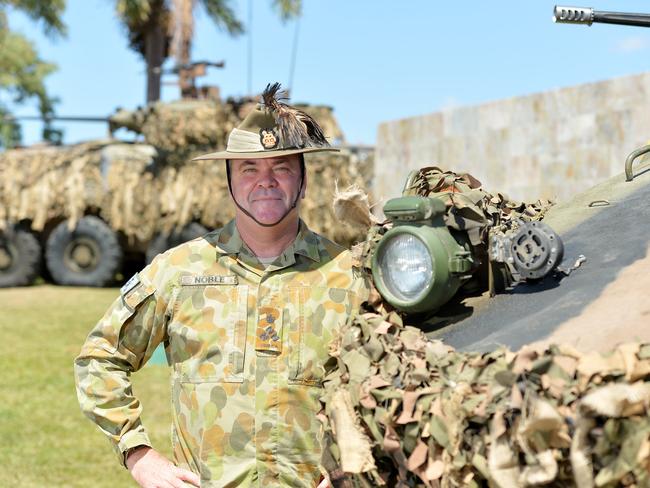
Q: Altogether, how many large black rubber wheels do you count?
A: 3